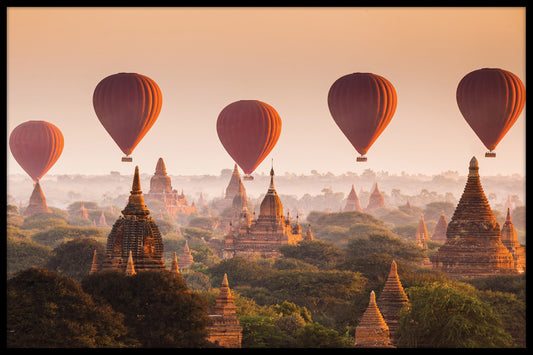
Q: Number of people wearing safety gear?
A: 0